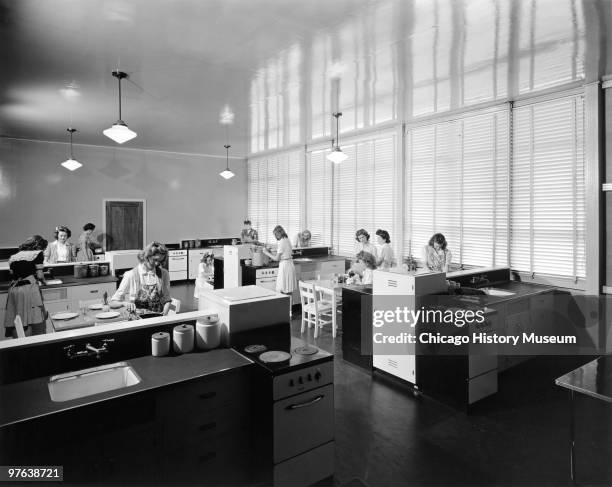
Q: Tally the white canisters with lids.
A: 3